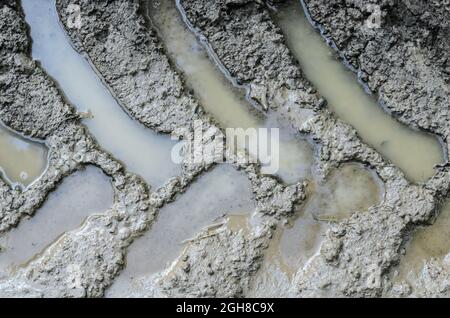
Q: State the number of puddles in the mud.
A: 8